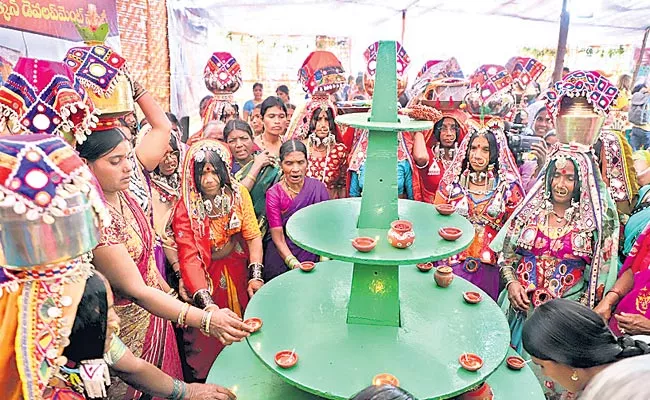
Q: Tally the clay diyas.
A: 11